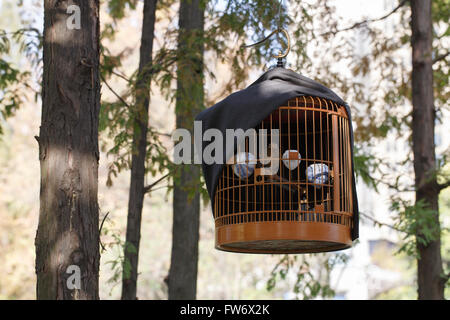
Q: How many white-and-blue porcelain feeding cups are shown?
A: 3